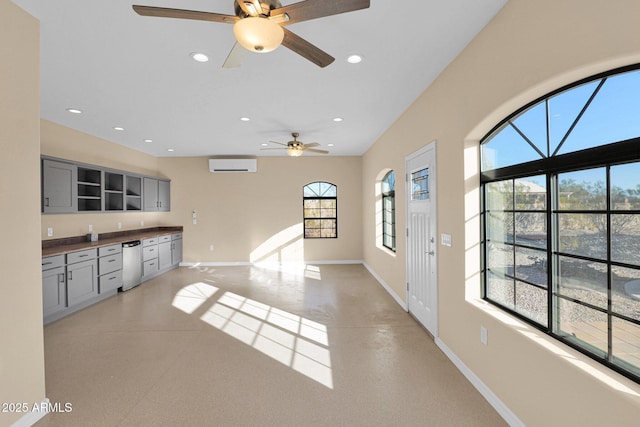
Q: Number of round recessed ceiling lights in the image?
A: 10